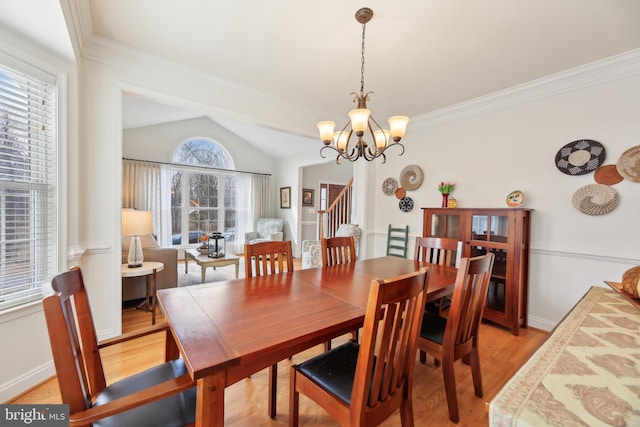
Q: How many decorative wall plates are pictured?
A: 8